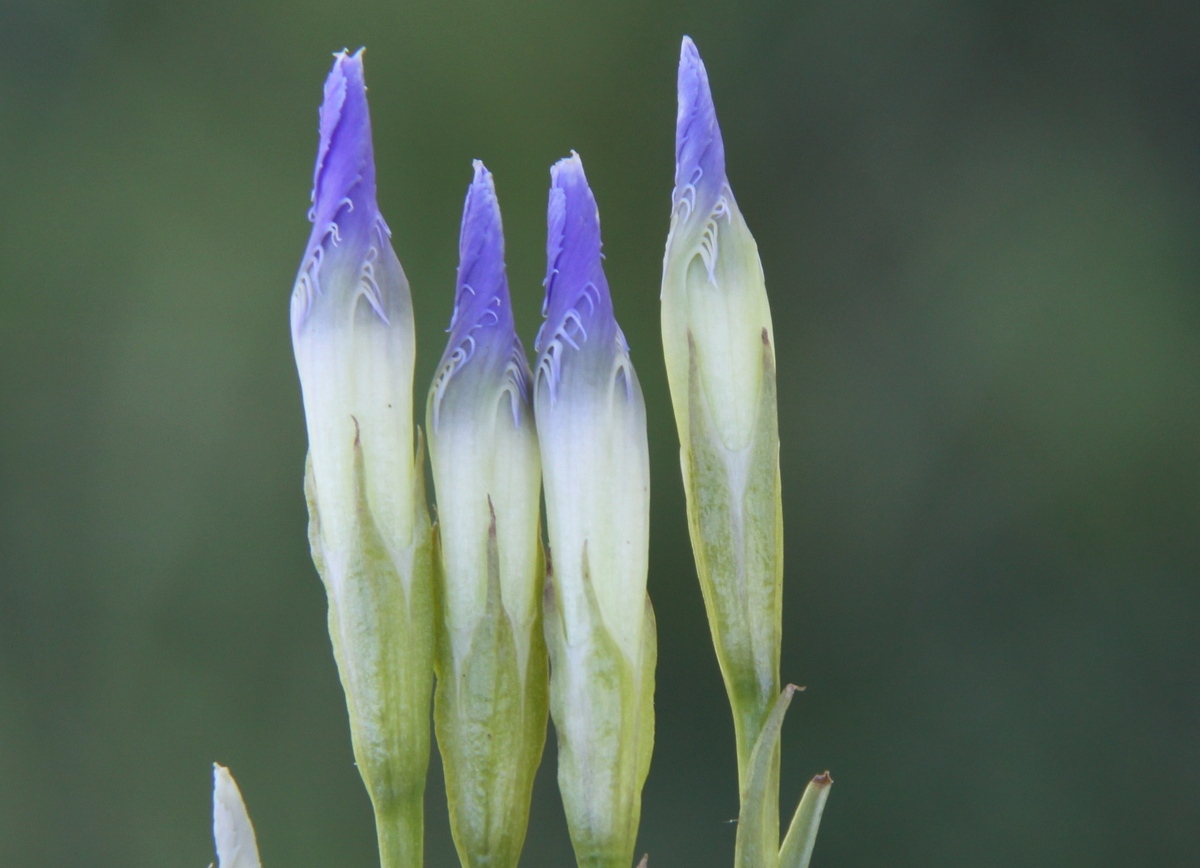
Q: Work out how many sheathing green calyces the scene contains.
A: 4